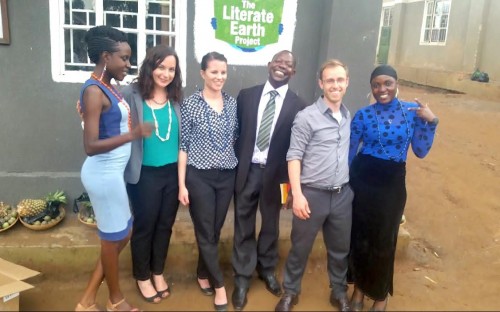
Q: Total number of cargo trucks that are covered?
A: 0